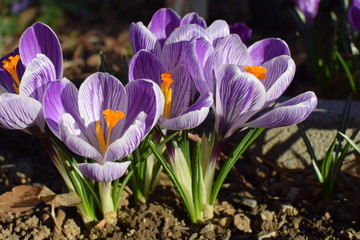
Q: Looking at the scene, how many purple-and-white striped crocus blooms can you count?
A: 5